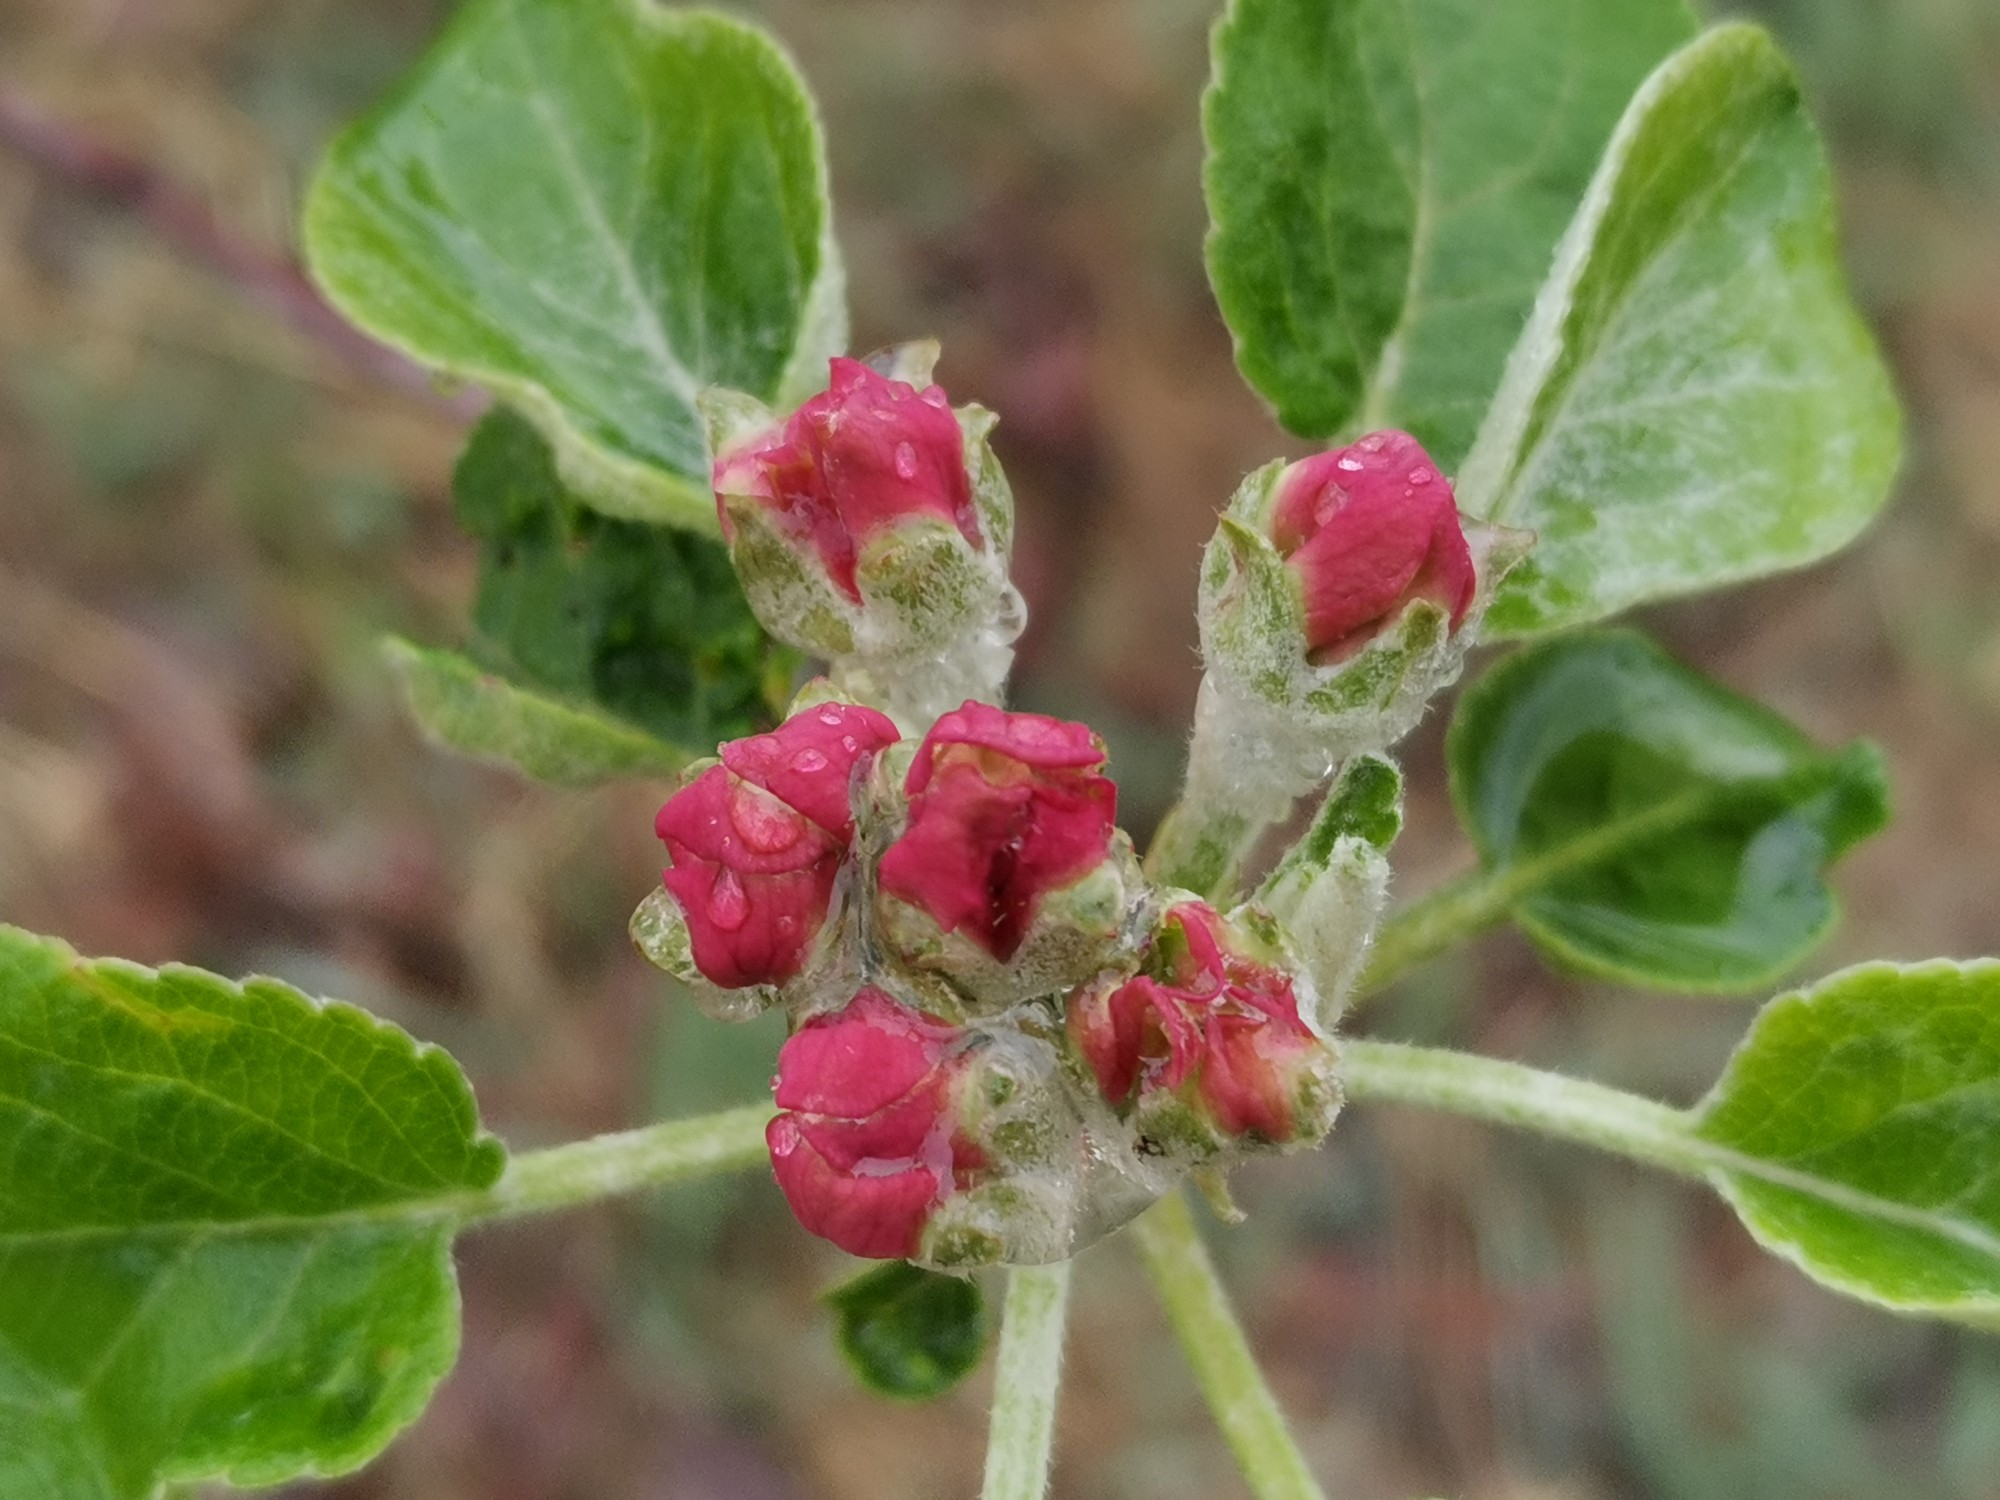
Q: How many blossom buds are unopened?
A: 6